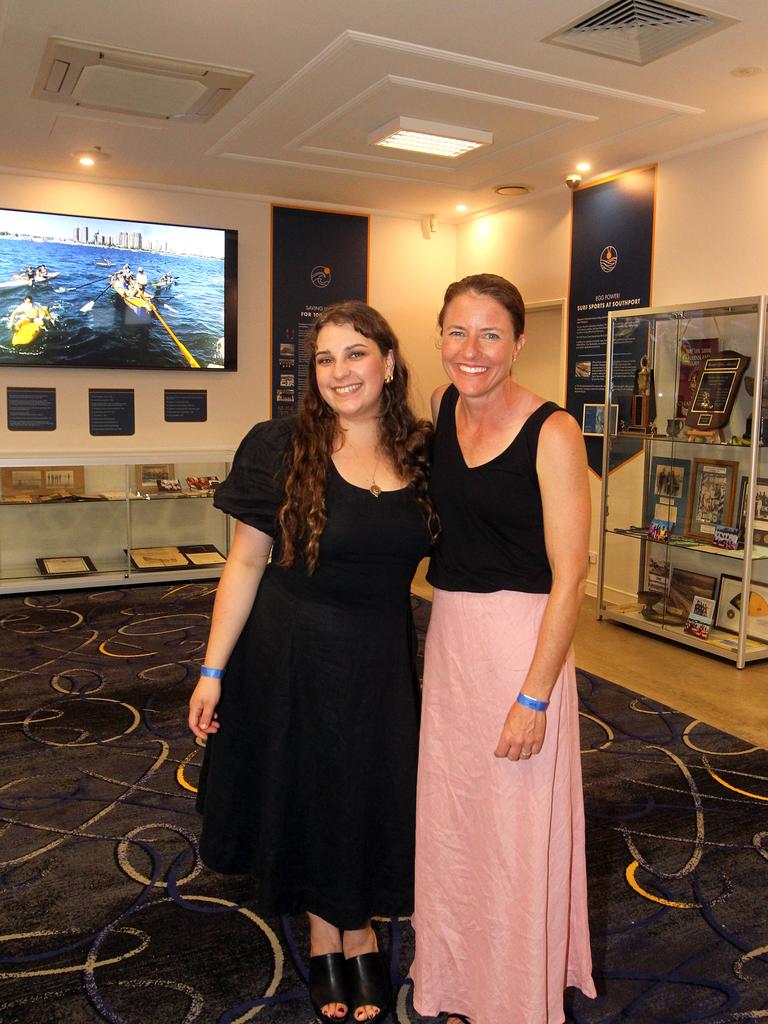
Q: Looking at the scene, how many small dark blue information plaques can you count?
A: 3